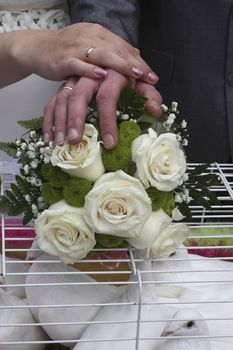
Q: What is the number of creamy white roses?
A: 5